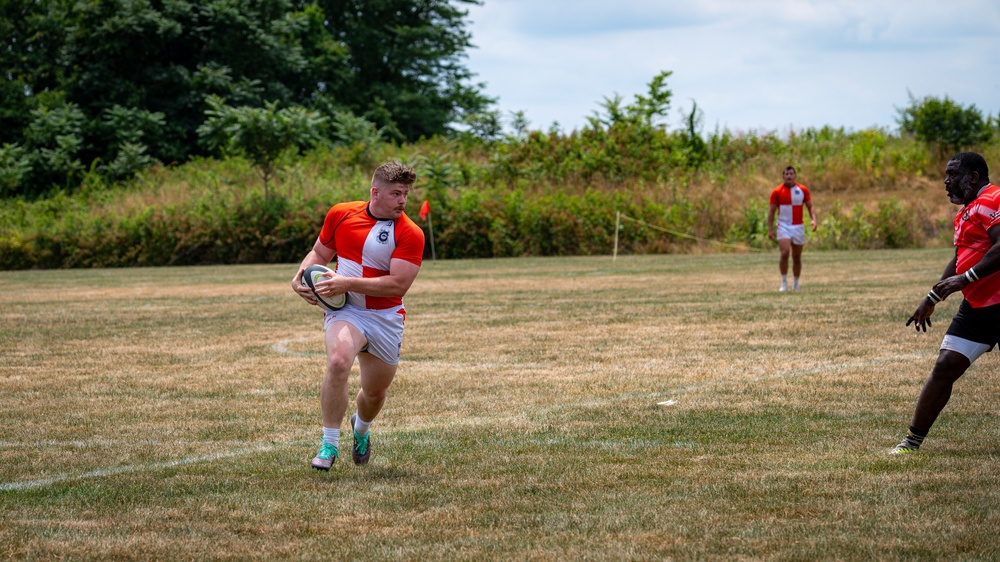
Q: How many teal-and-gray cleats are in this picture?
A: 2